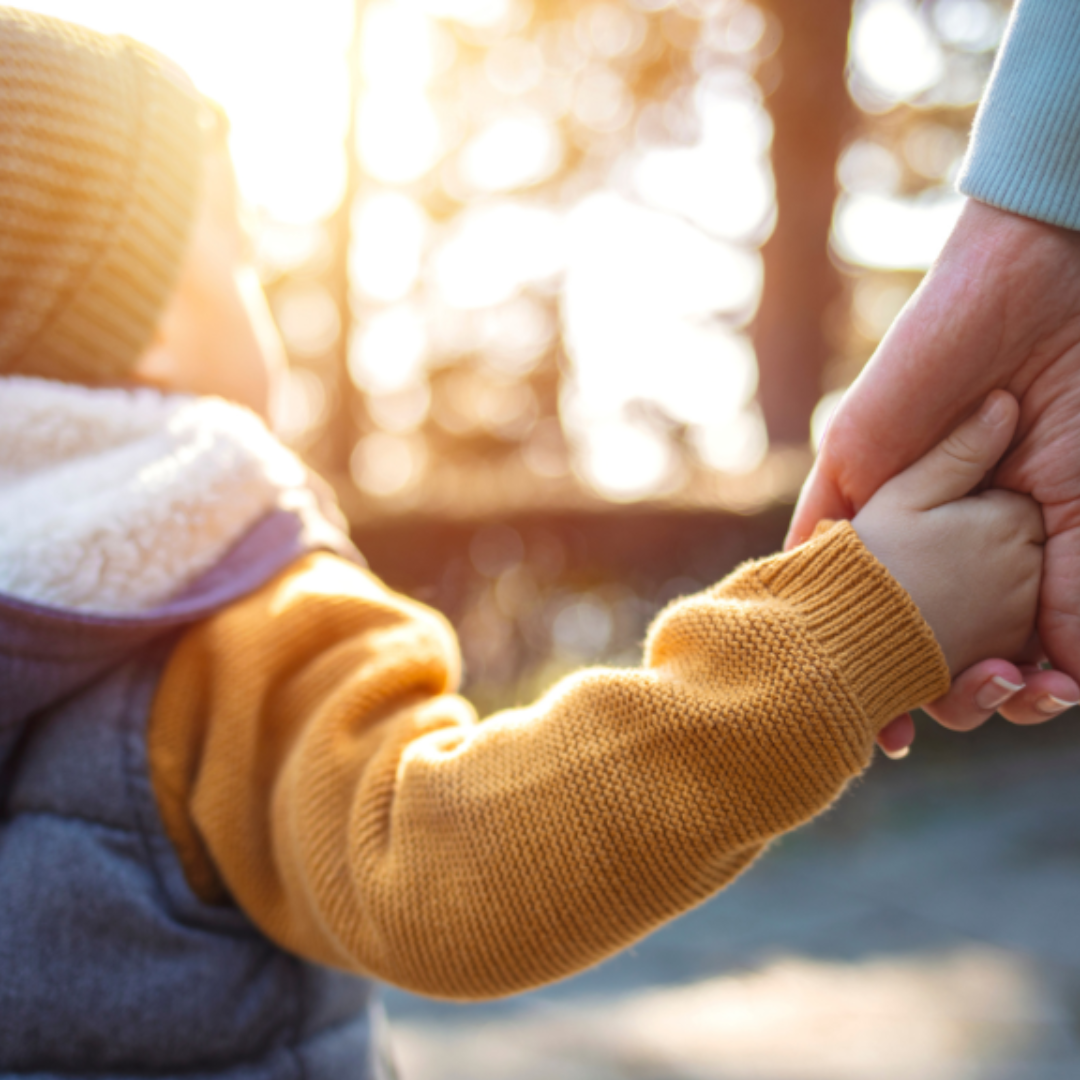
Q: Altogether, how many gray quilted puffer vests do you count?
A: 1